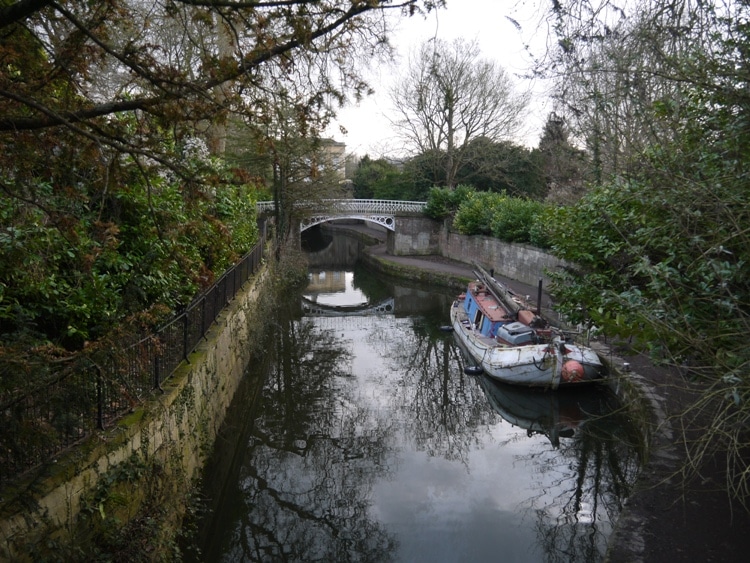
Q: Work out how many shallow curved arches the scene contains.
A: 1